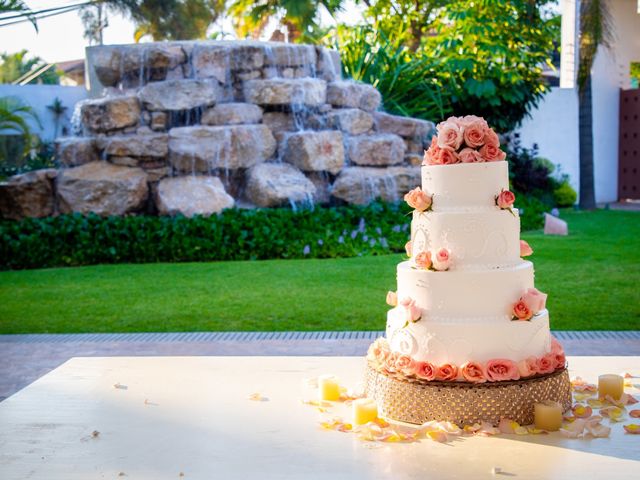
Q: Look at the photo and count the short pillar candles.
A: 4